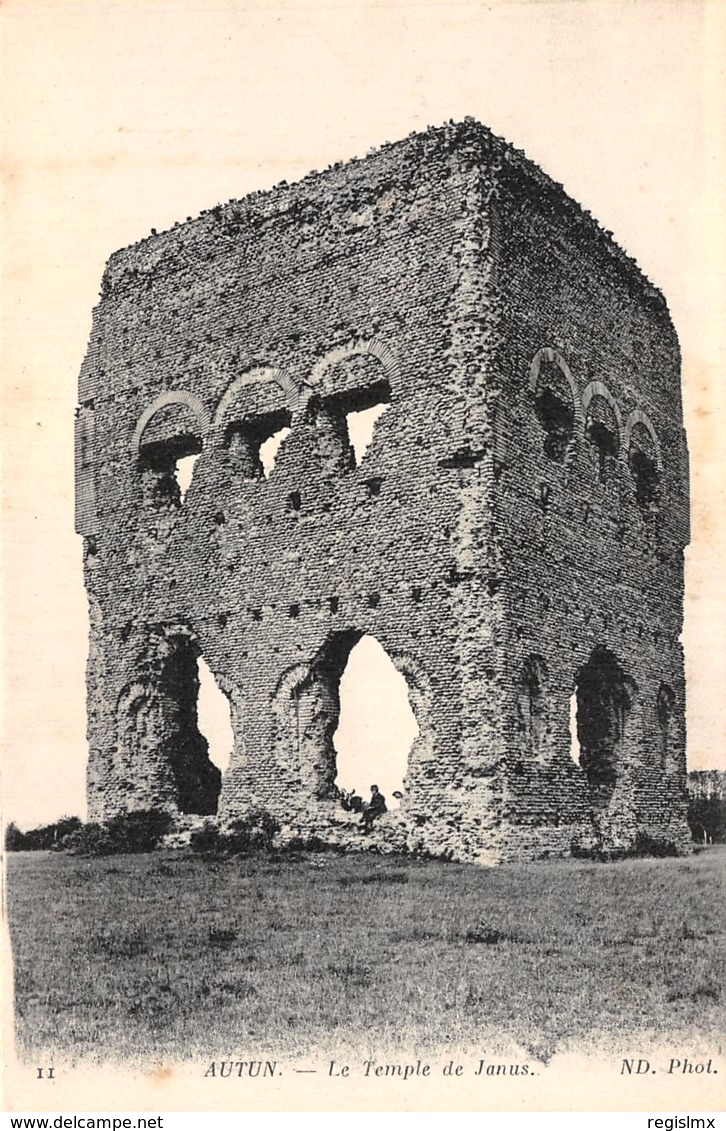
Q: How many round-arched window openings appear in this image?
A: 6